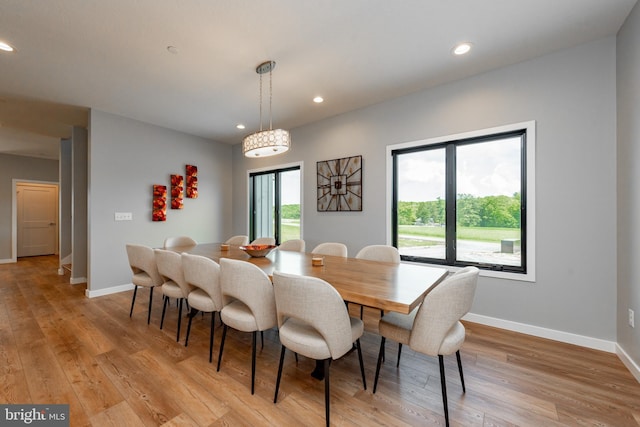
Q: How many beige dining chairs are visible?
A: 12